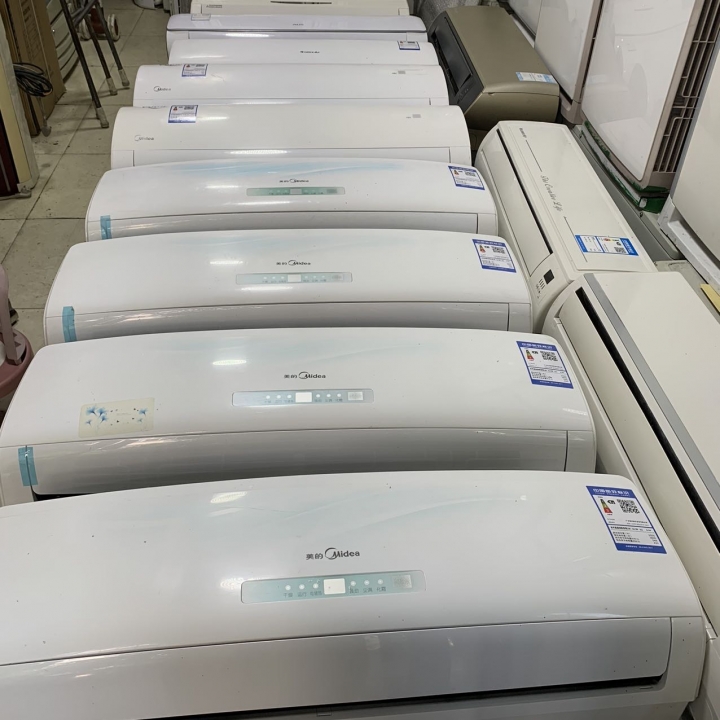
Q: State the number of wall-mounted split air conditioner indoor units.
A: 12